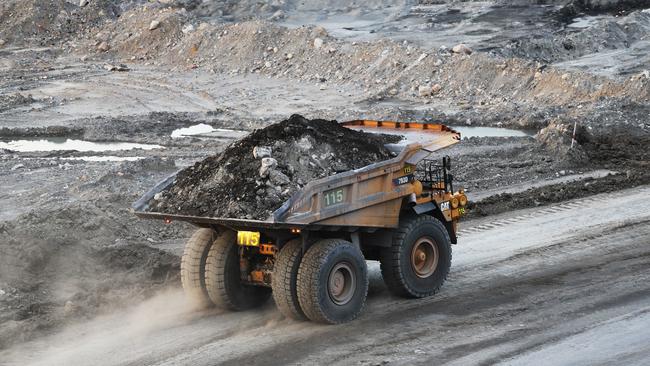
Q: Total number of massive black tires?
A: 5